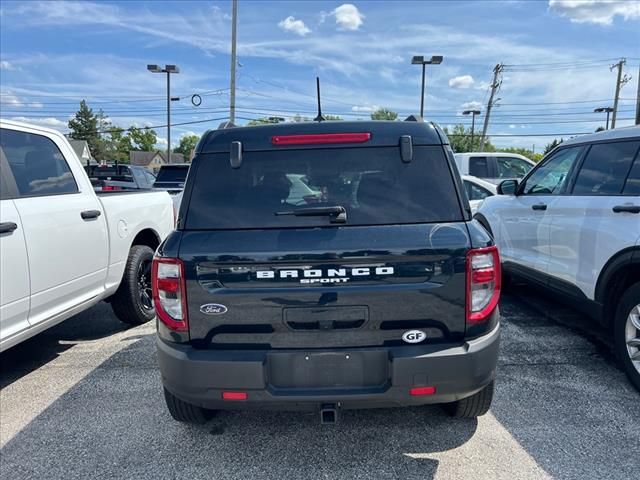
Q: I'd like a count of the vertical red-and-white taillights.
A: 2